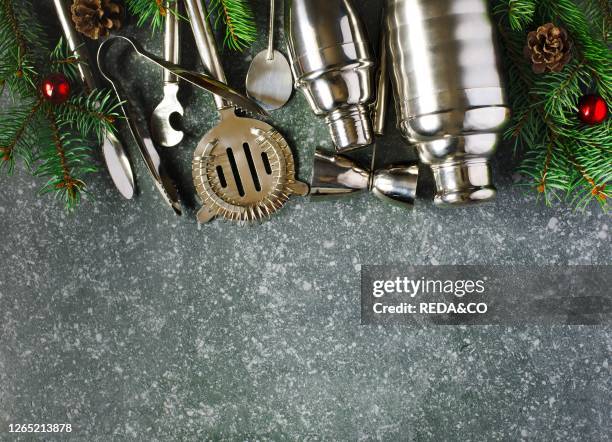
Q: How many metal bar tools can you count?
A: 8